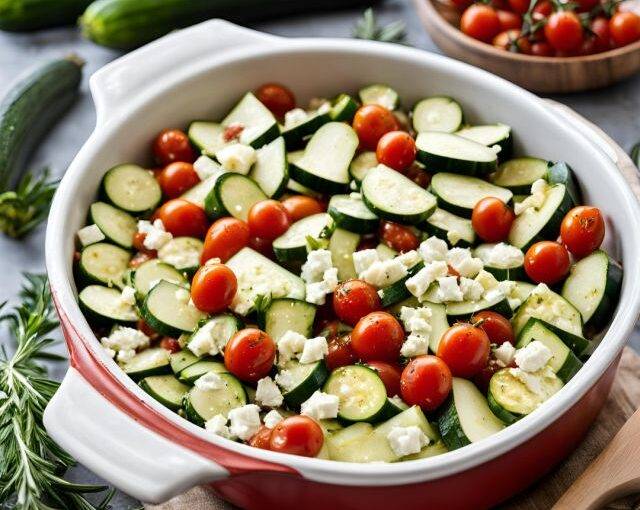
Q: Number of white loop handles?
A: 2